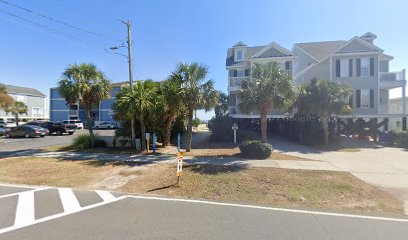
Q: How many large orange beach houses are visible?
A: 0